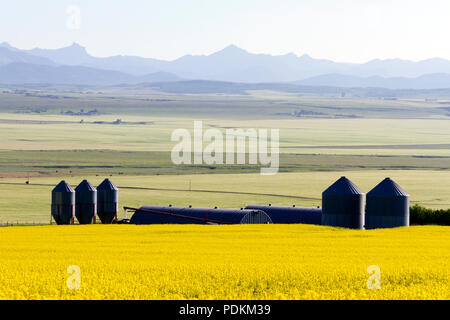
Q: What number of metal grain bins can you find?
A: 5